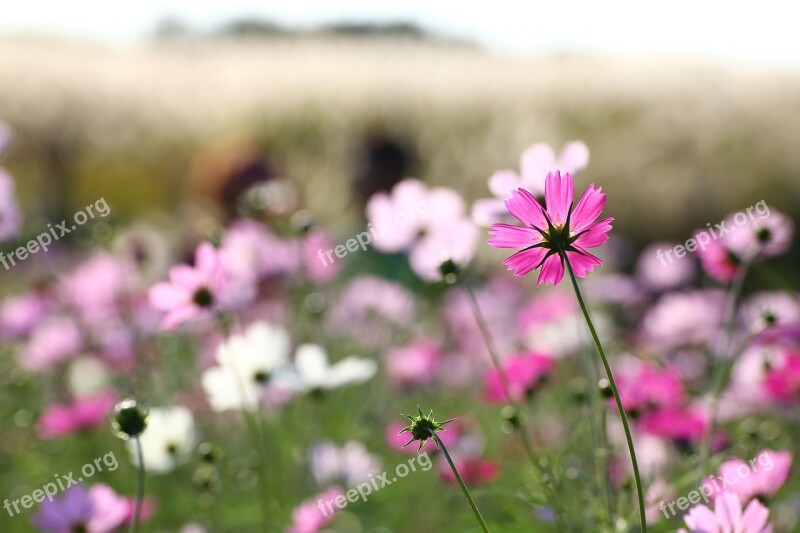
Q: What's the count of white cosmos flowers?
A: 3